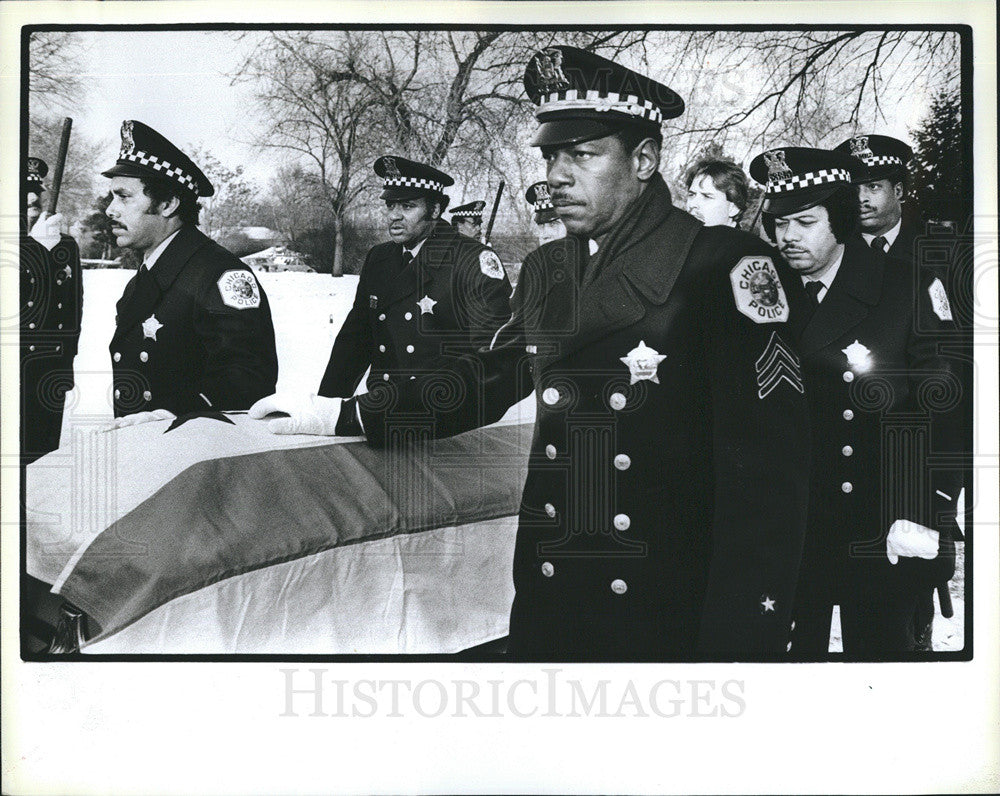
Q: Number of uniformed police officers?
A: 8